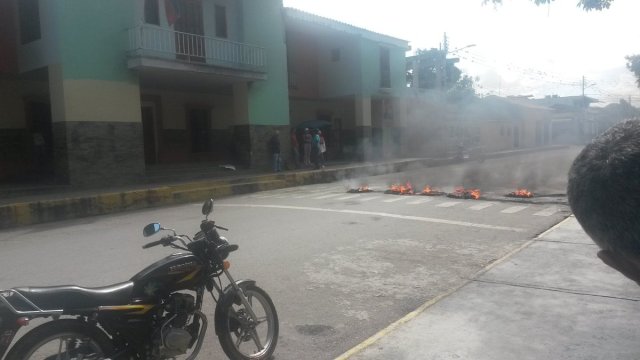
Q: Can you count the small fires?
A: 5